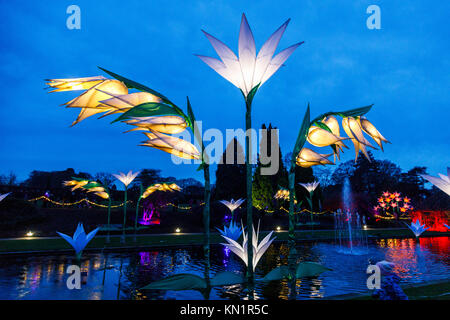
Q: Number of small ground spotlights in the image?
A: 4